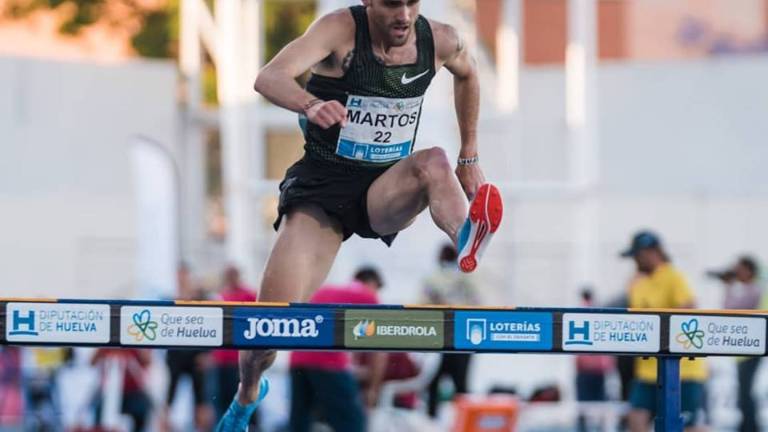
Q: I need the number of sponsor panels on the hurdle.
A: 7